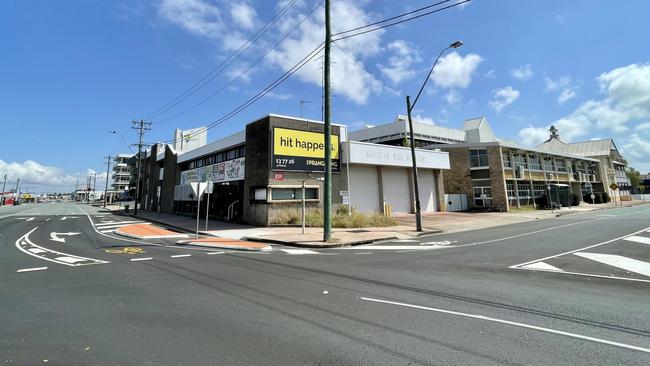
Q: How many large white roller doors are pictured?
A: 3